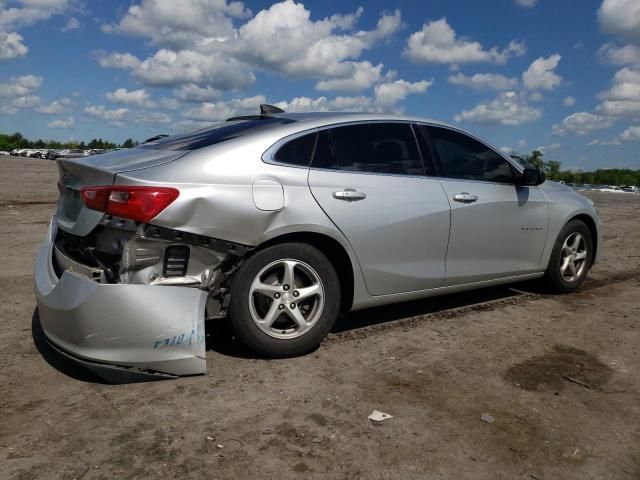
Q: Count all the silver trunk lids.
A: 1